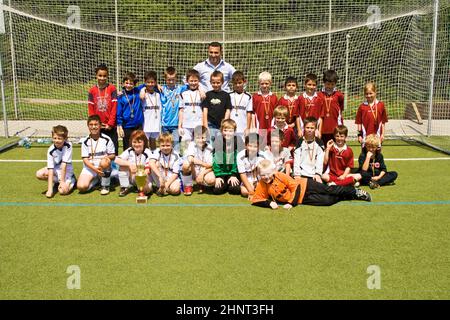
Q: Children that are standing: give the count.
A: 12